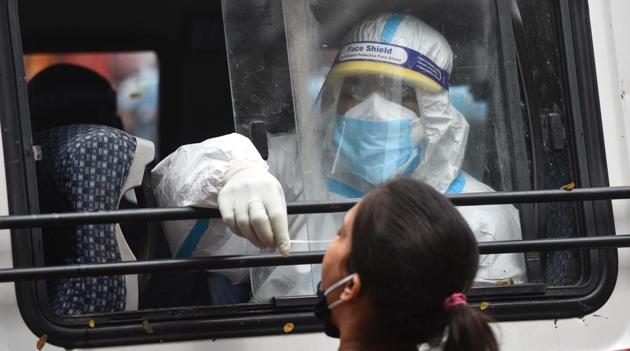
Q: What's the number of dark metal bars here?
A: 2